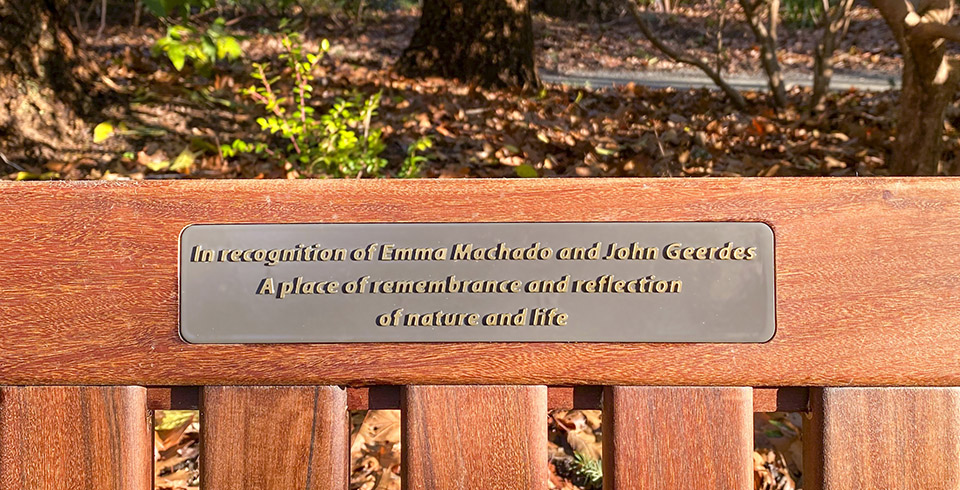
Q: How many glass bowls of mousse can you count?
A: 0